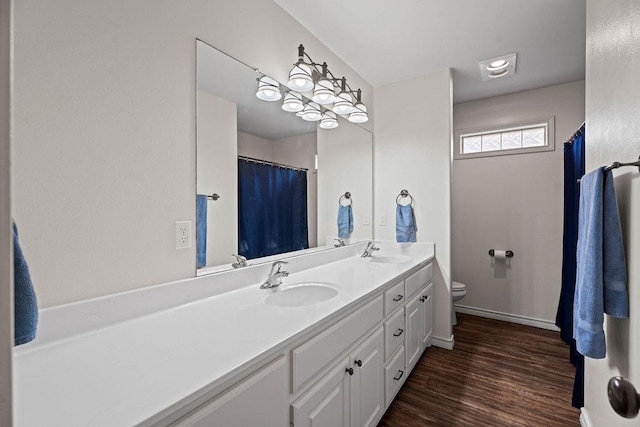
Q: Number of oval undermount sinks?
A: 2